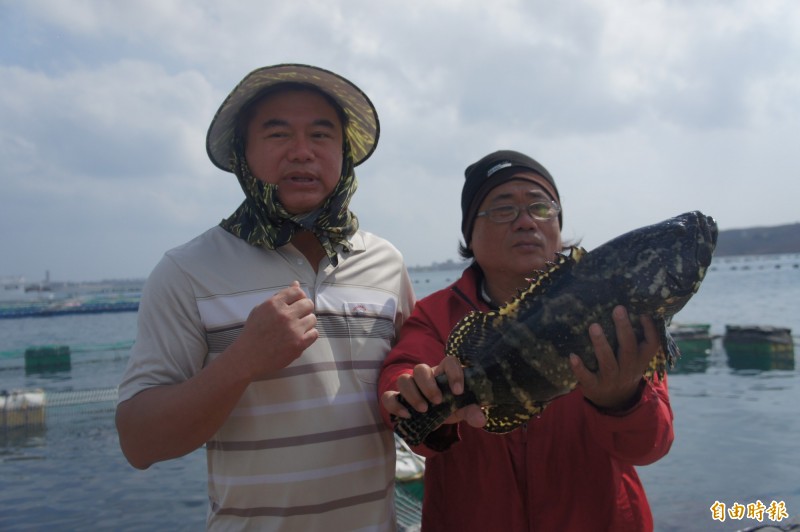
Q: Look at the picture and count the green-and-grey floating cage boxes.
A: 3